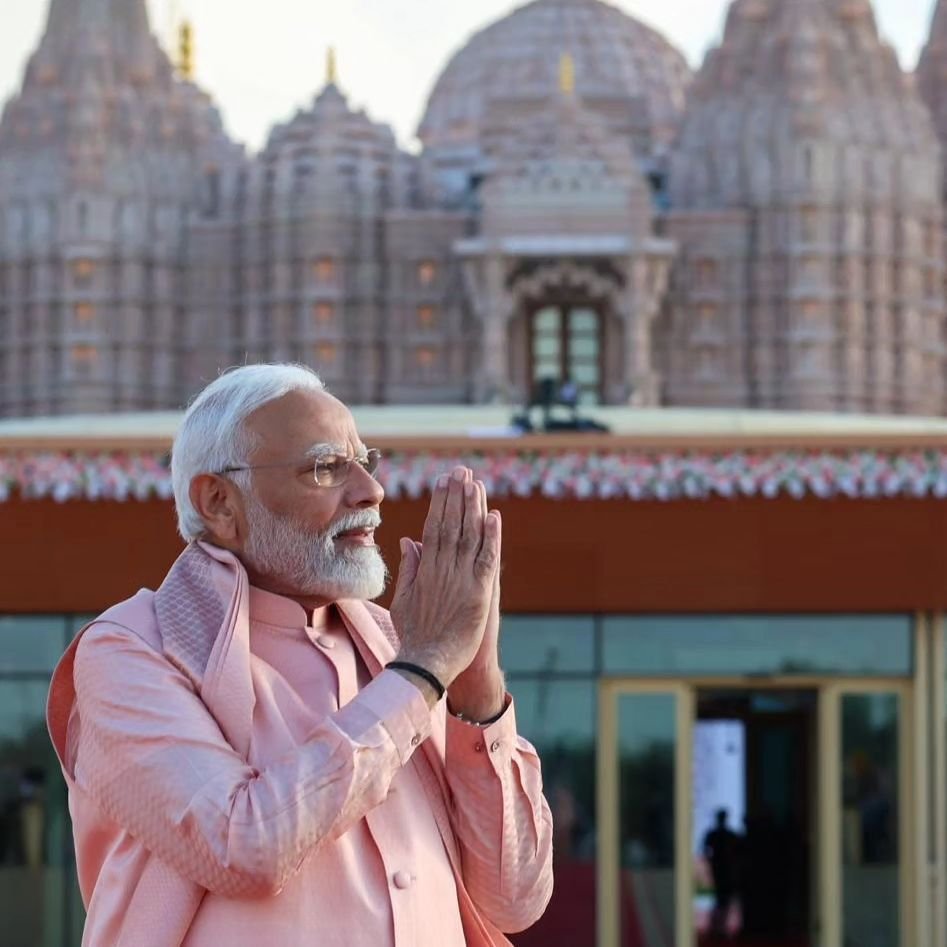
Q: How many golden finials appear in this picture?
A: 3